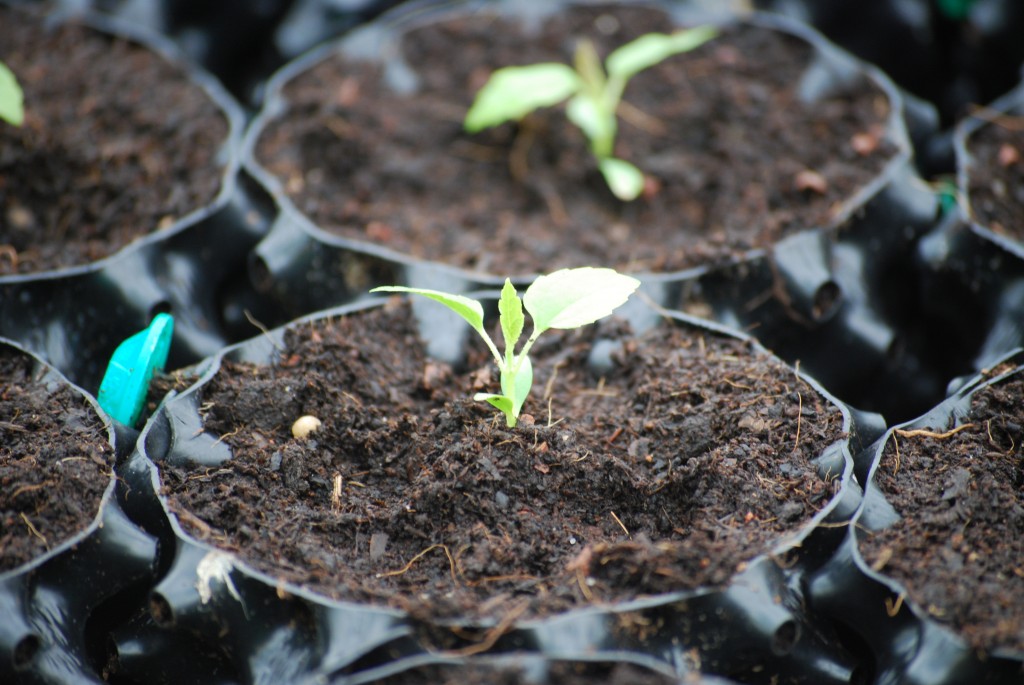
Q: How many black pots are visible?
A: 7